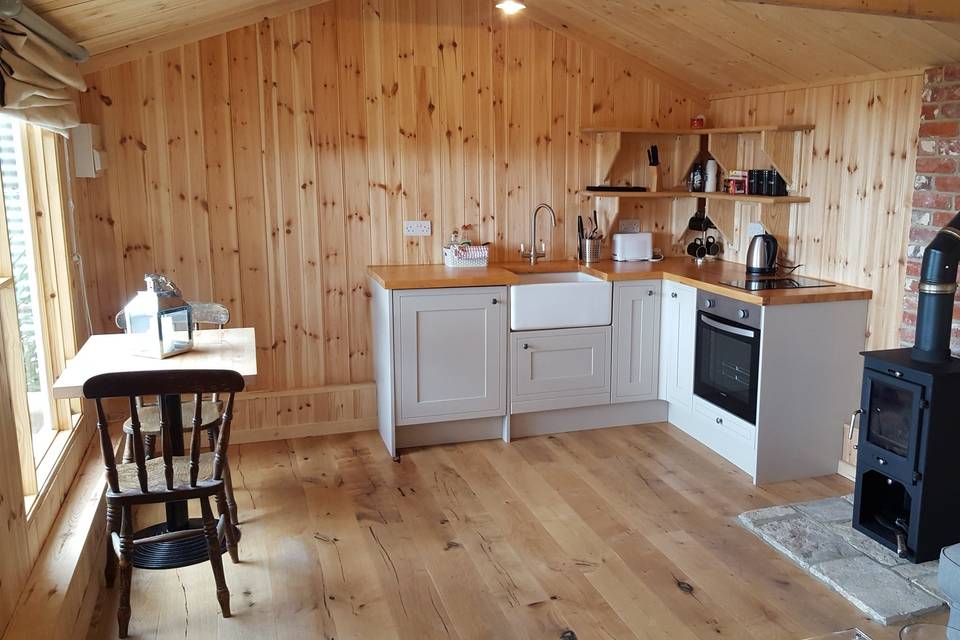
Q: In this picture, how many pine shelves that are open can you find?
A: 2